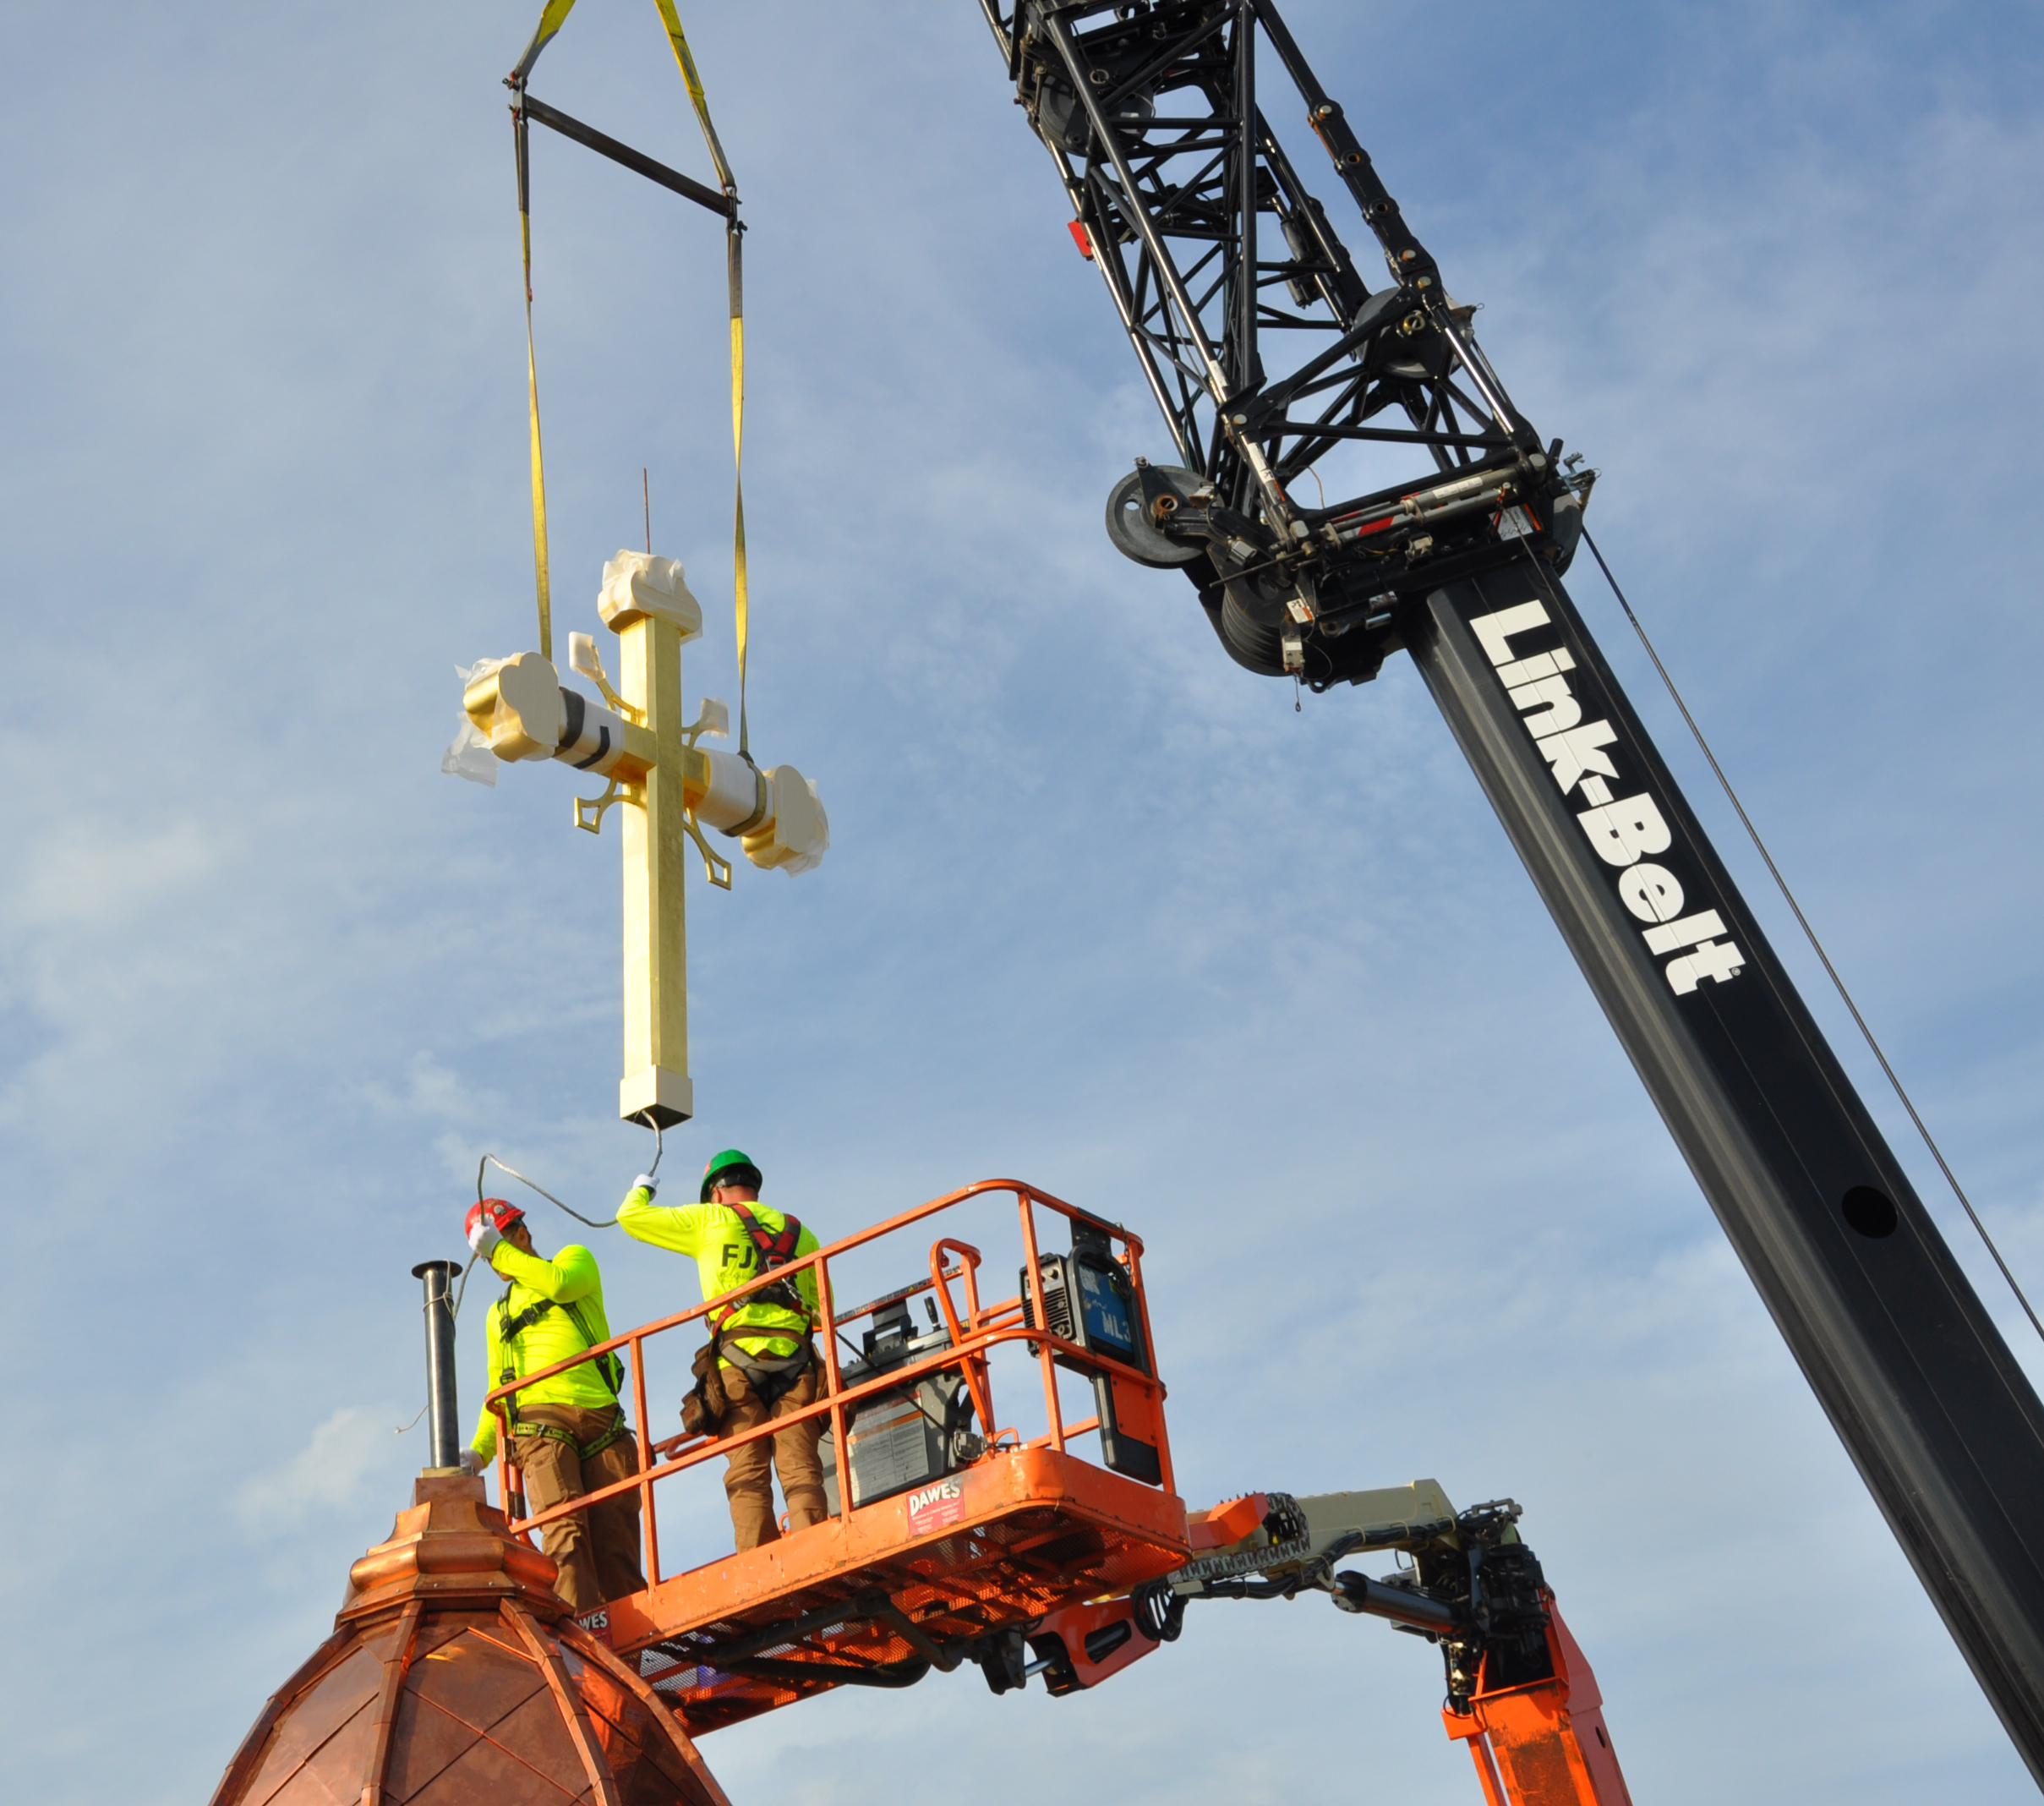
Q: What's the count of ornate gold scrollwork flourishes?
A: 4